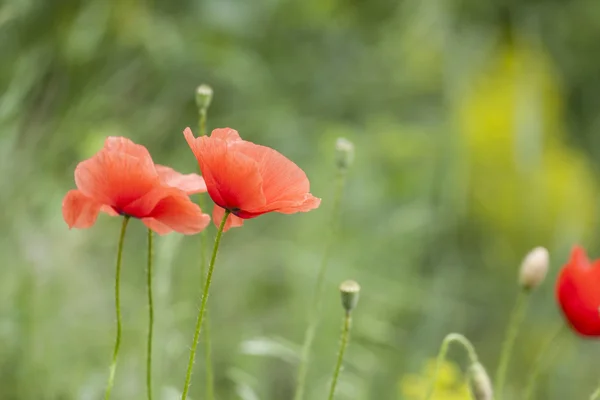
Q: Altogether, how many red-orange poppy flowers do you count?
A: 3